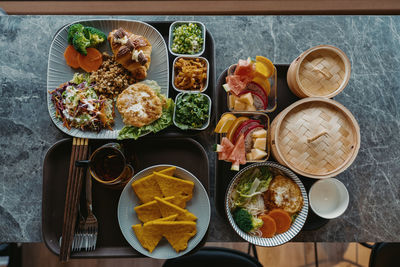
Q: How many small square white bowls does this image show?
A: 3